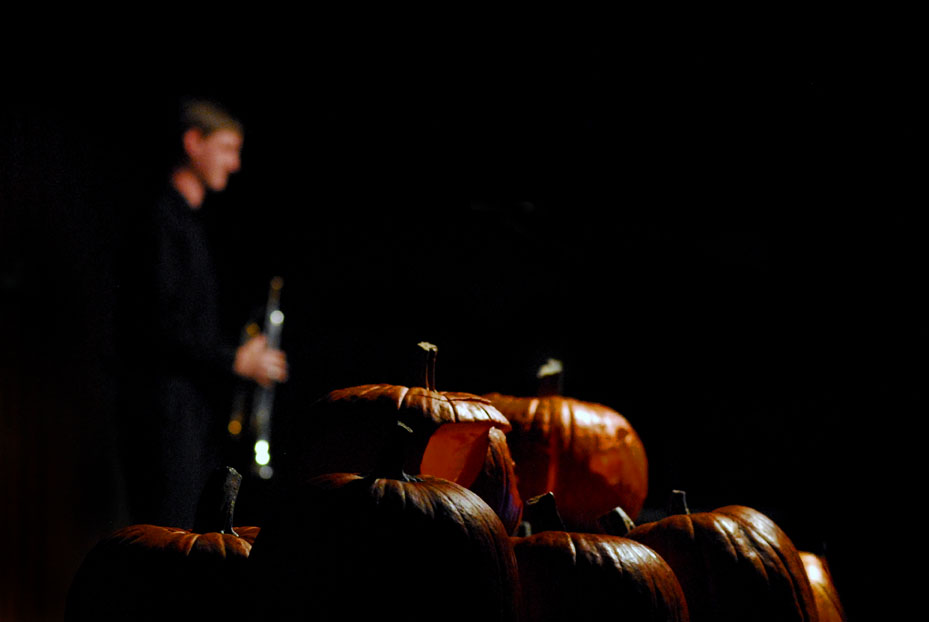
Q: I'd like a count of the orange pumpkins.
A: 7